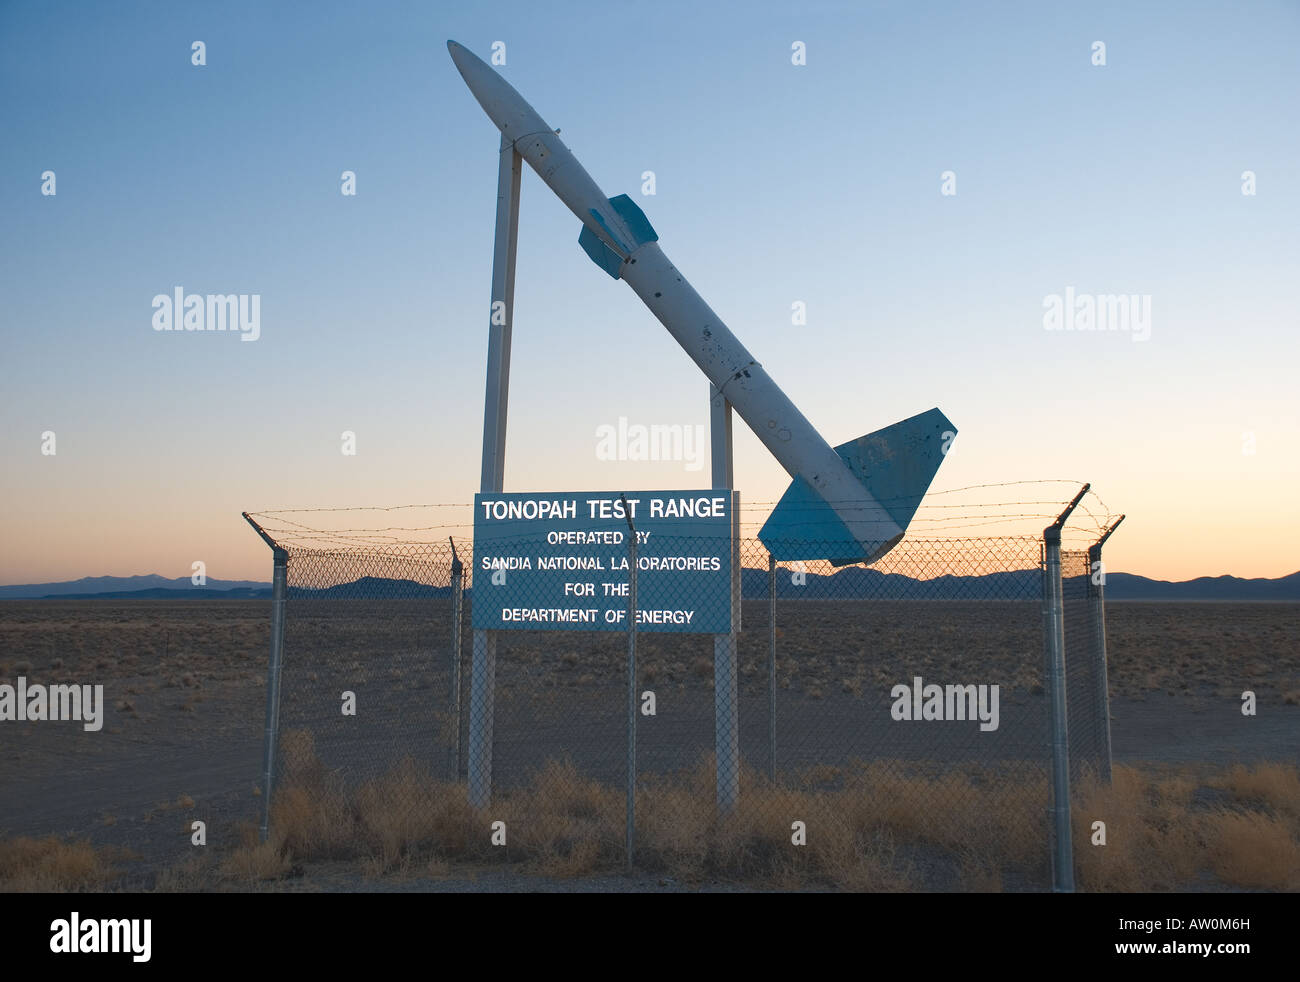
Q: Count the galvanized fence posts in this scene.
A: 6